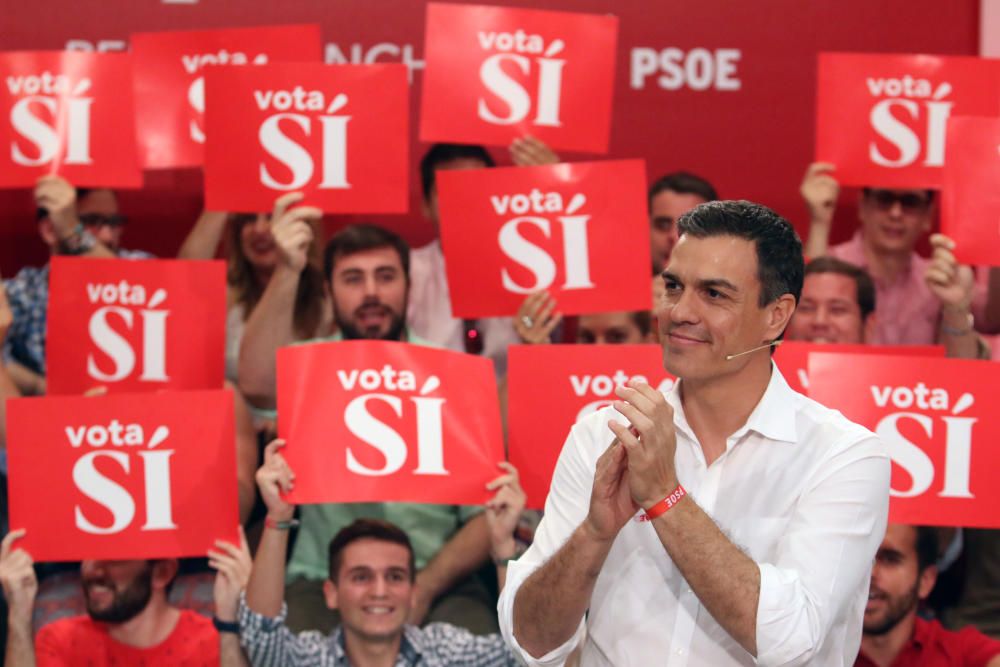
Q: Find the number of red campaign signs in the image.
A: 13